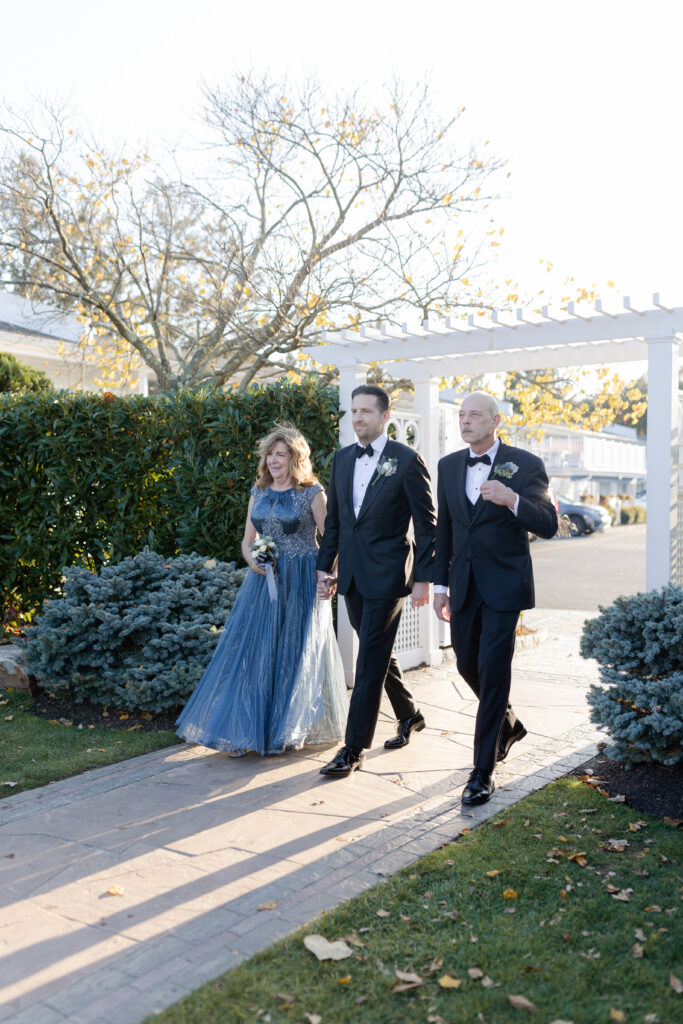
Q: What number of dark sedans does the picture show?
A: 1